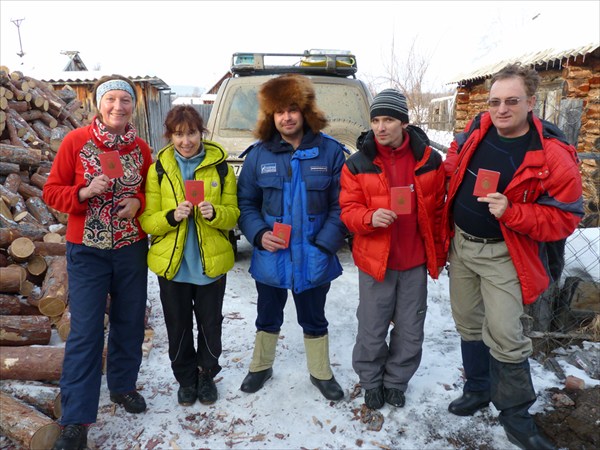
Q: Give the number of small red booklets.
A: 5